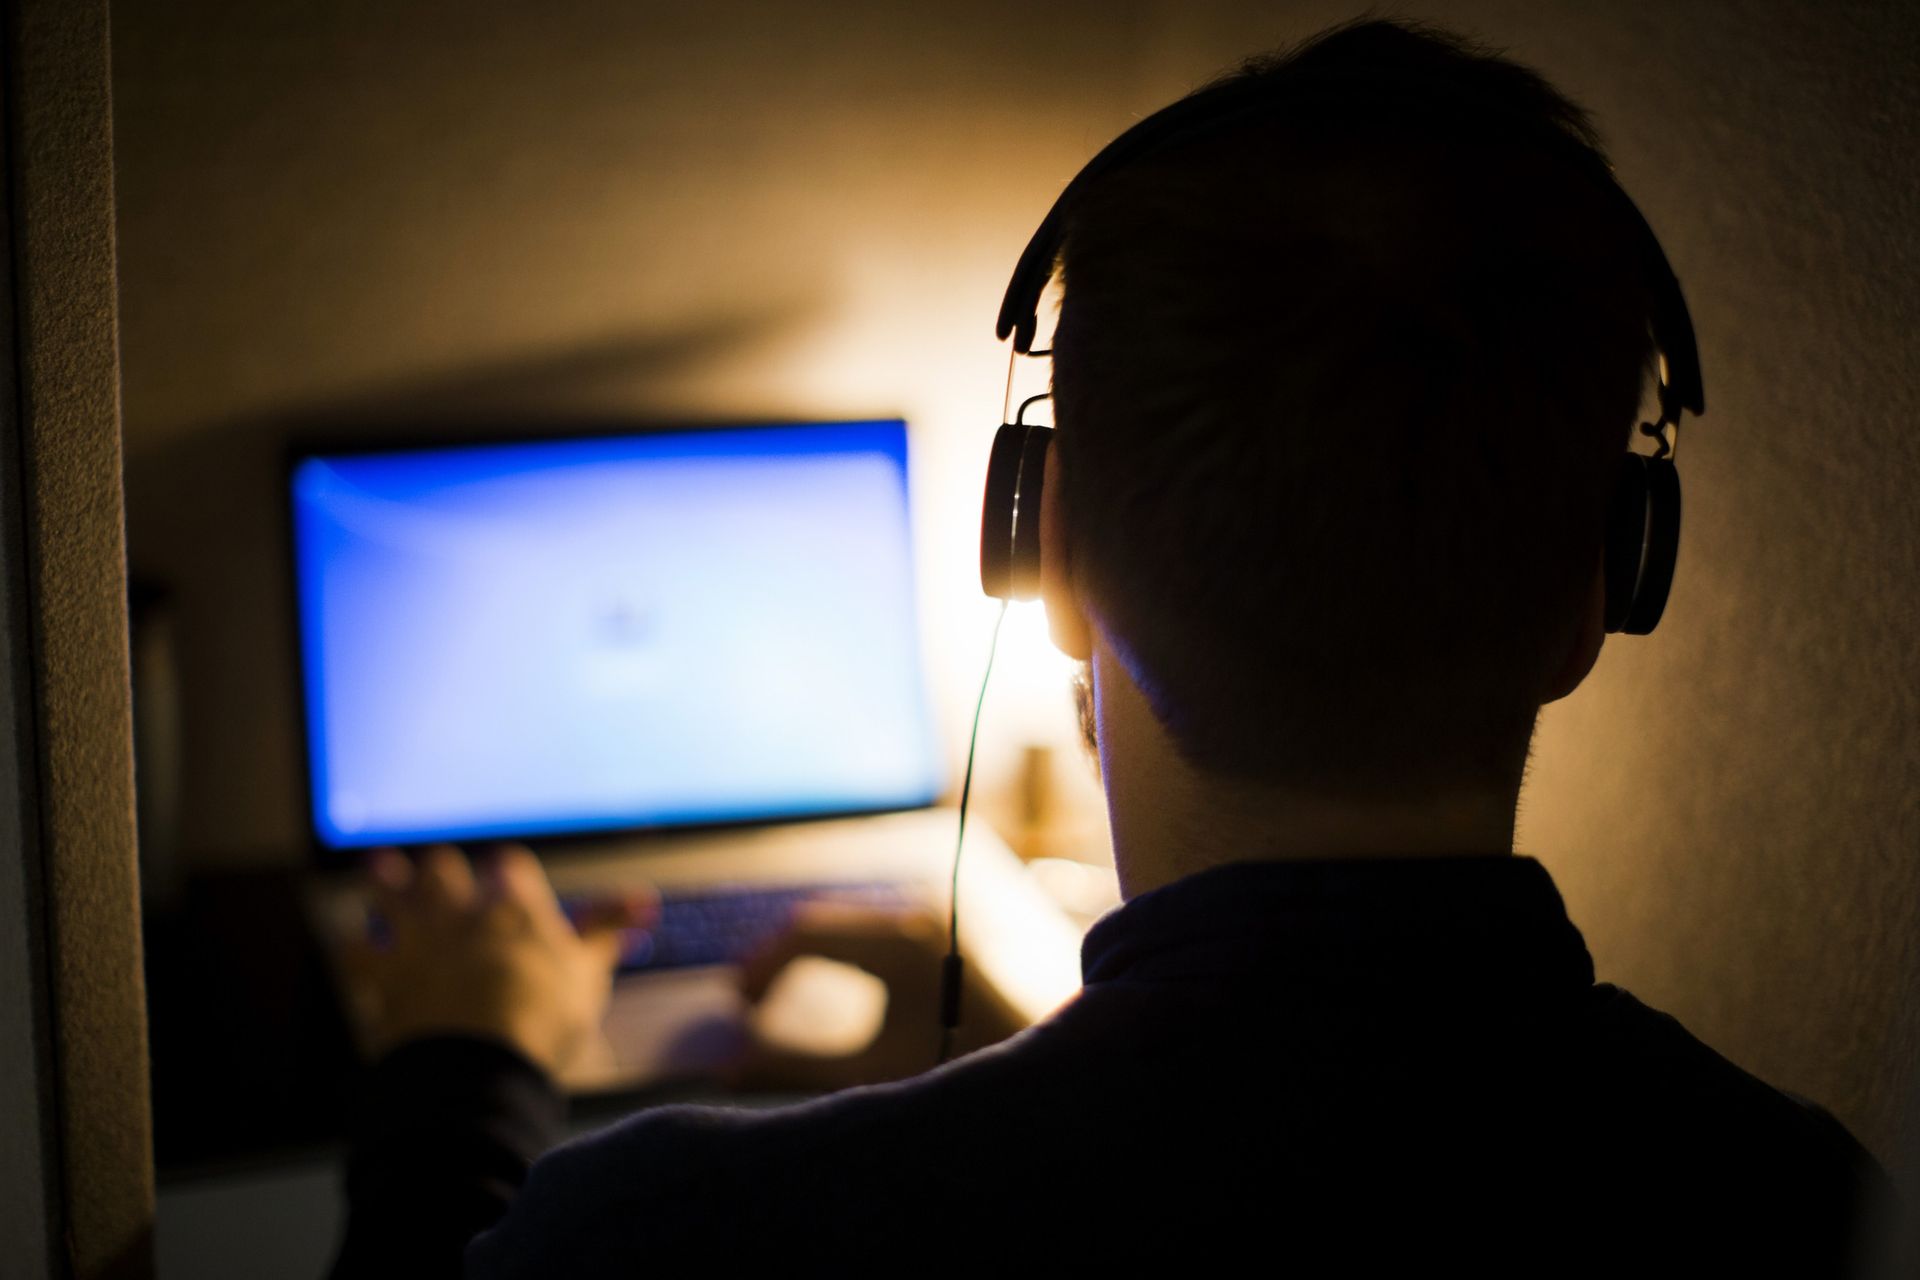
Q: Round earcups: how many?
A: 2